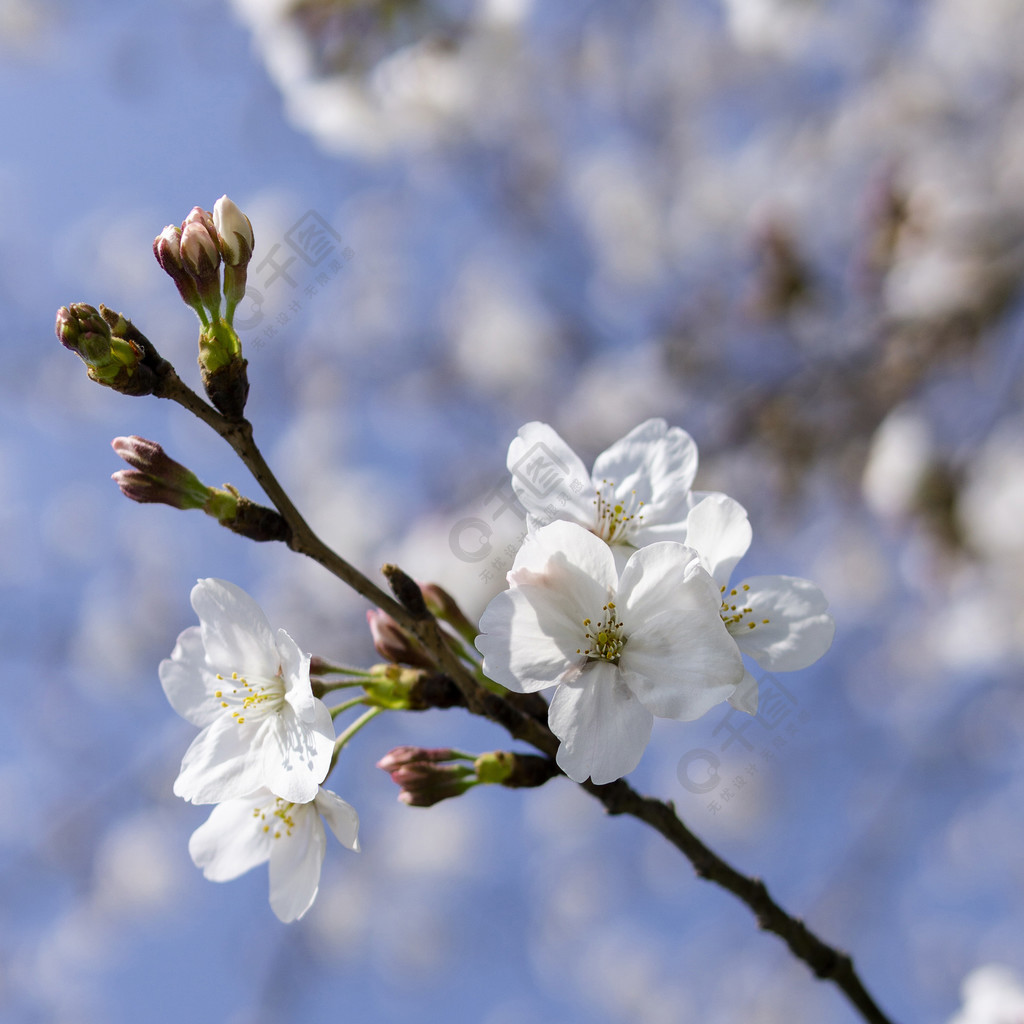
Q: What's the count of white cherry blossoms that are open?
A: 5